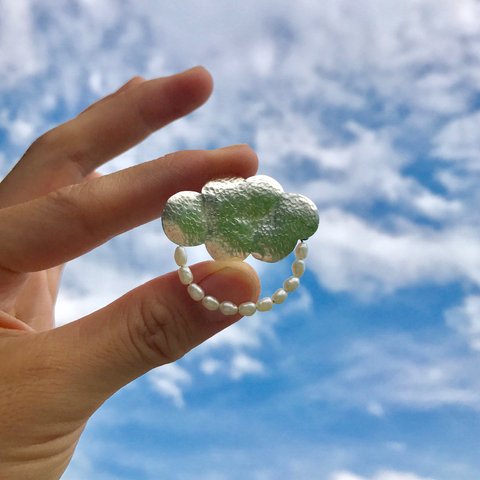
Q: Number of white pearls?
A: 11